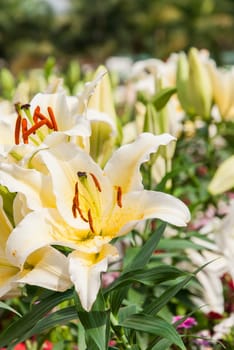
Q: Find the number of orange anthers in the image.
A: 12